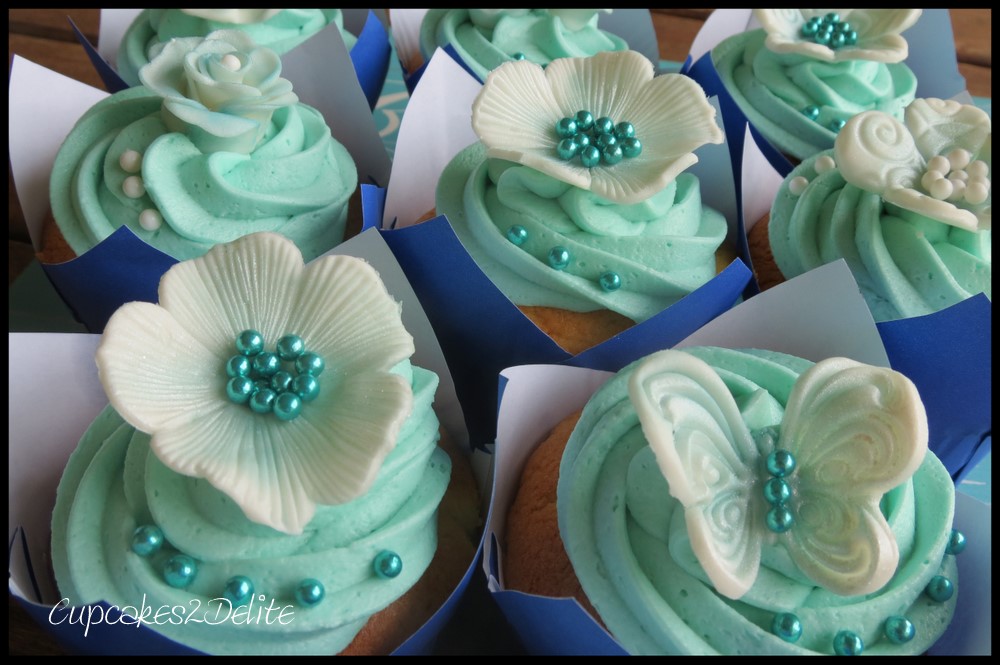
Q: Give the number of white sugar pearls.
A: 15